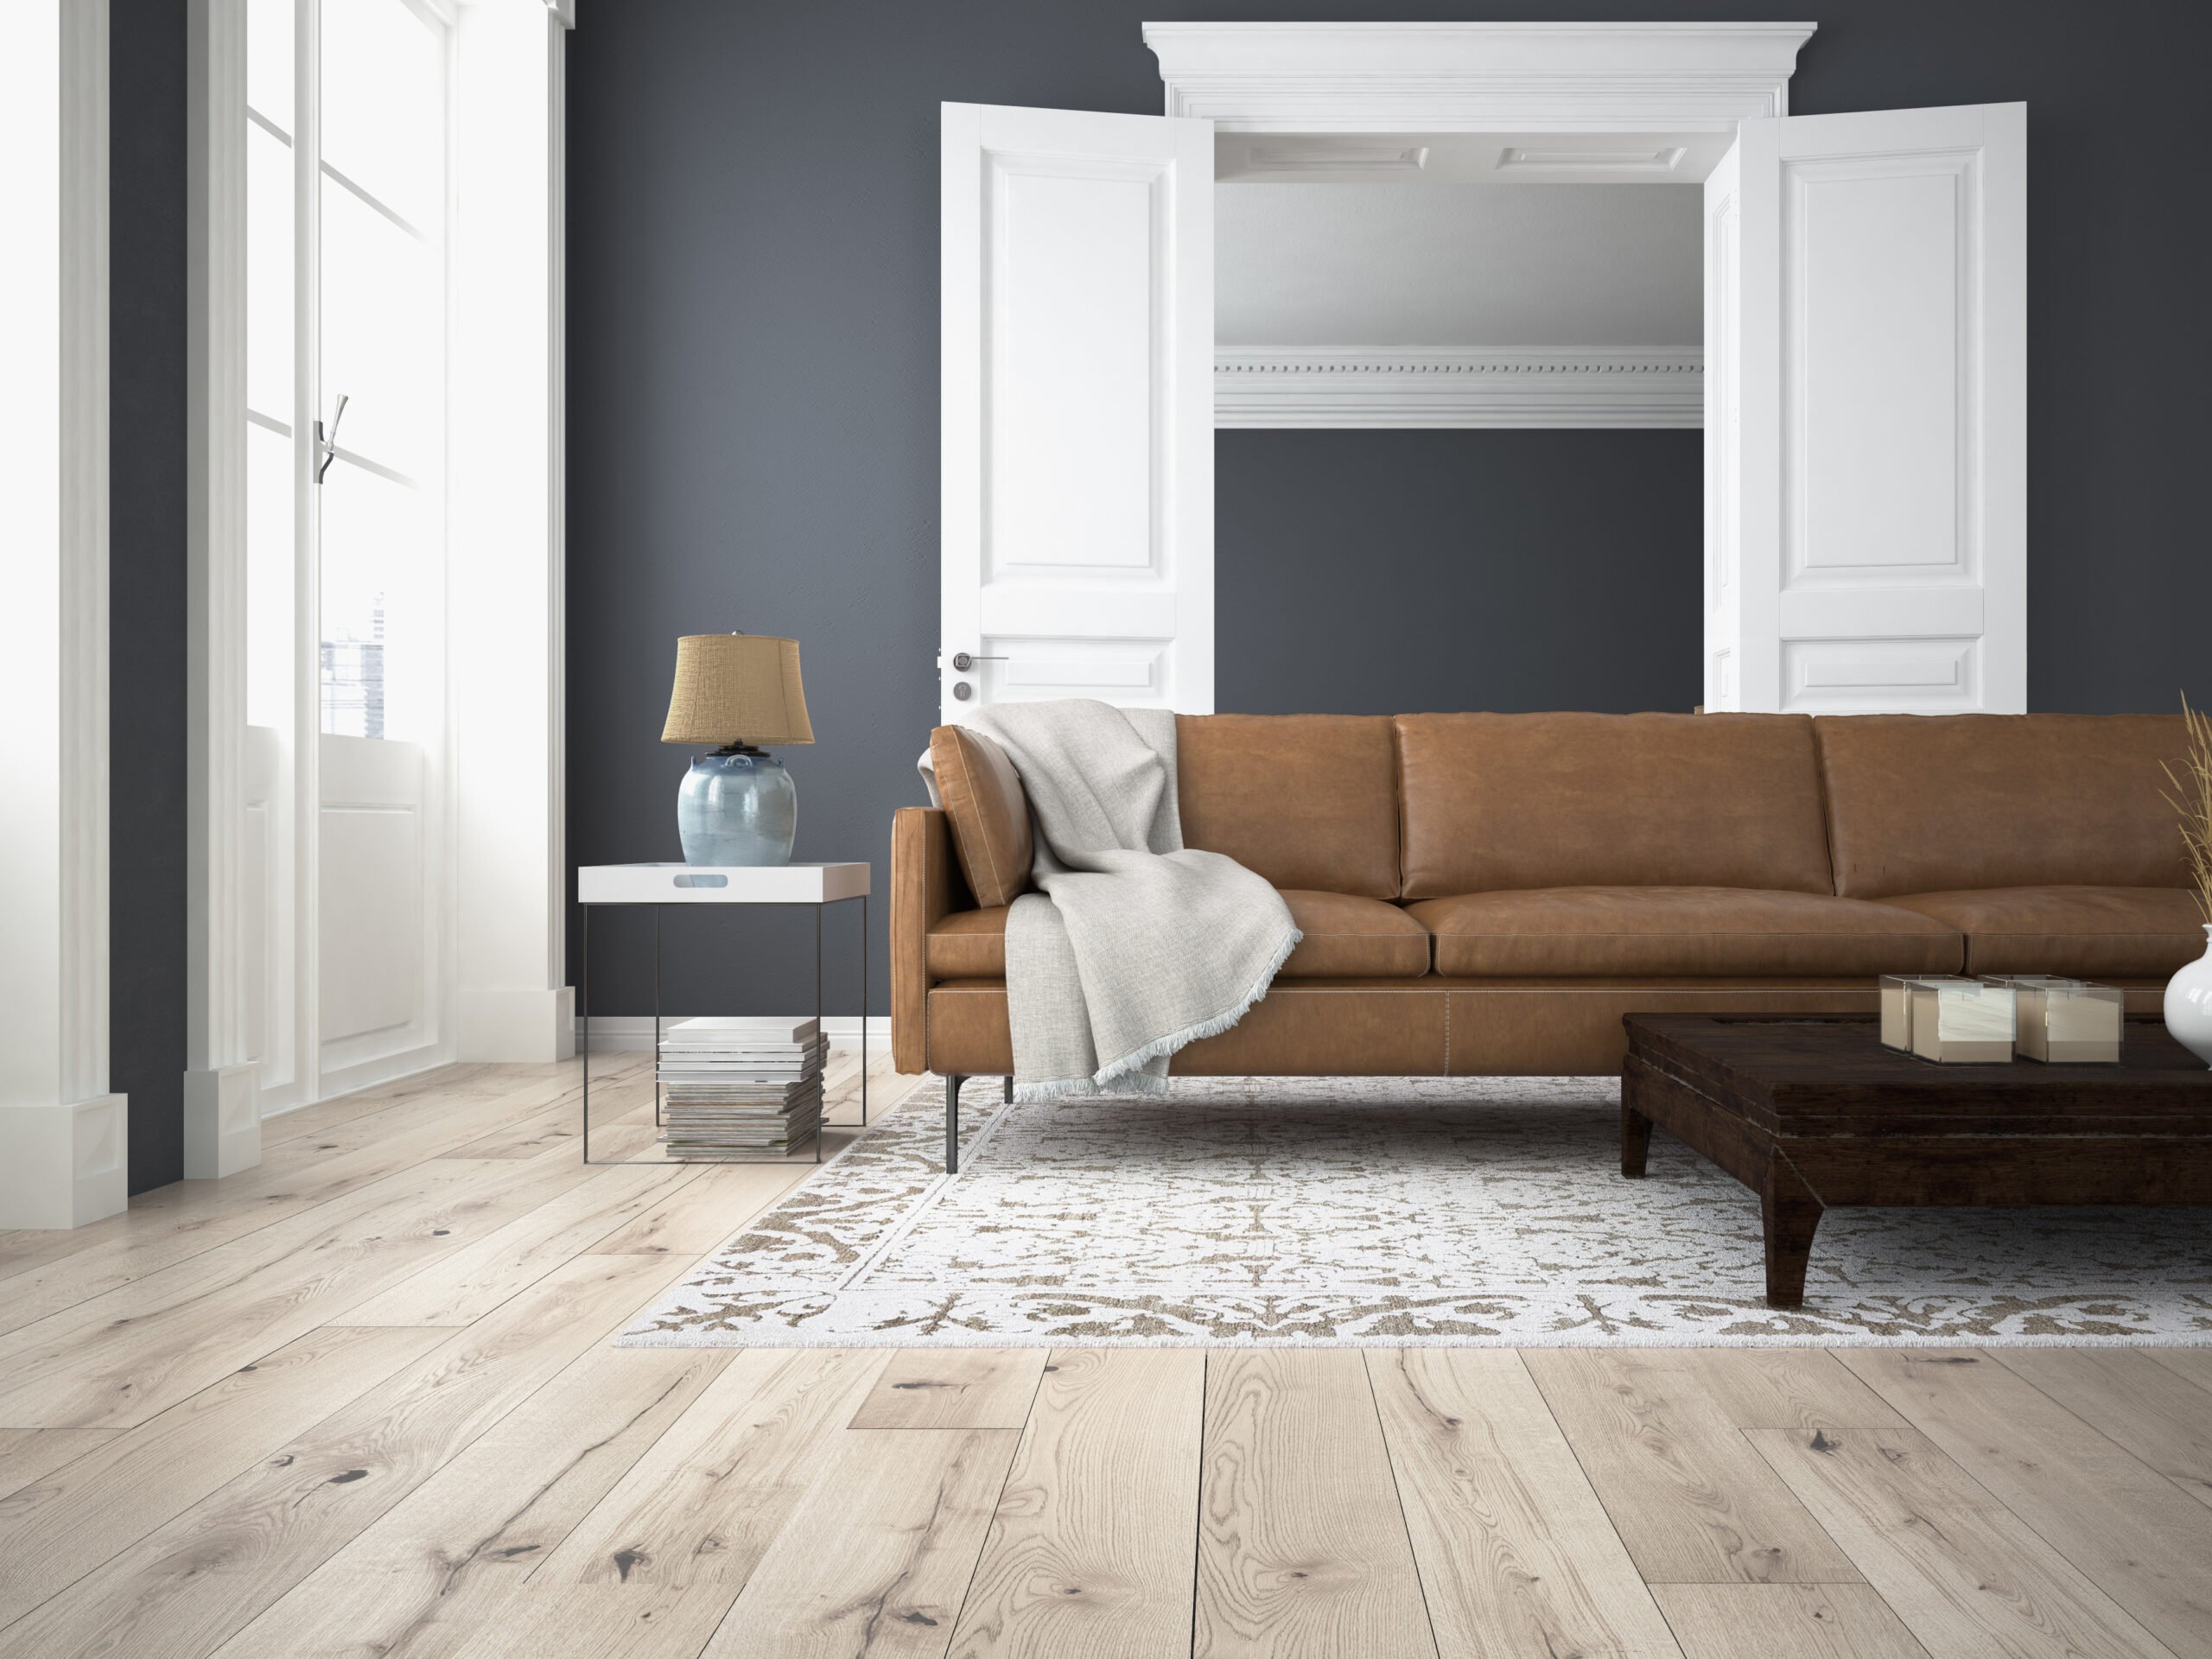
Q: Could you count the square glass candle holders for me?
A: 4